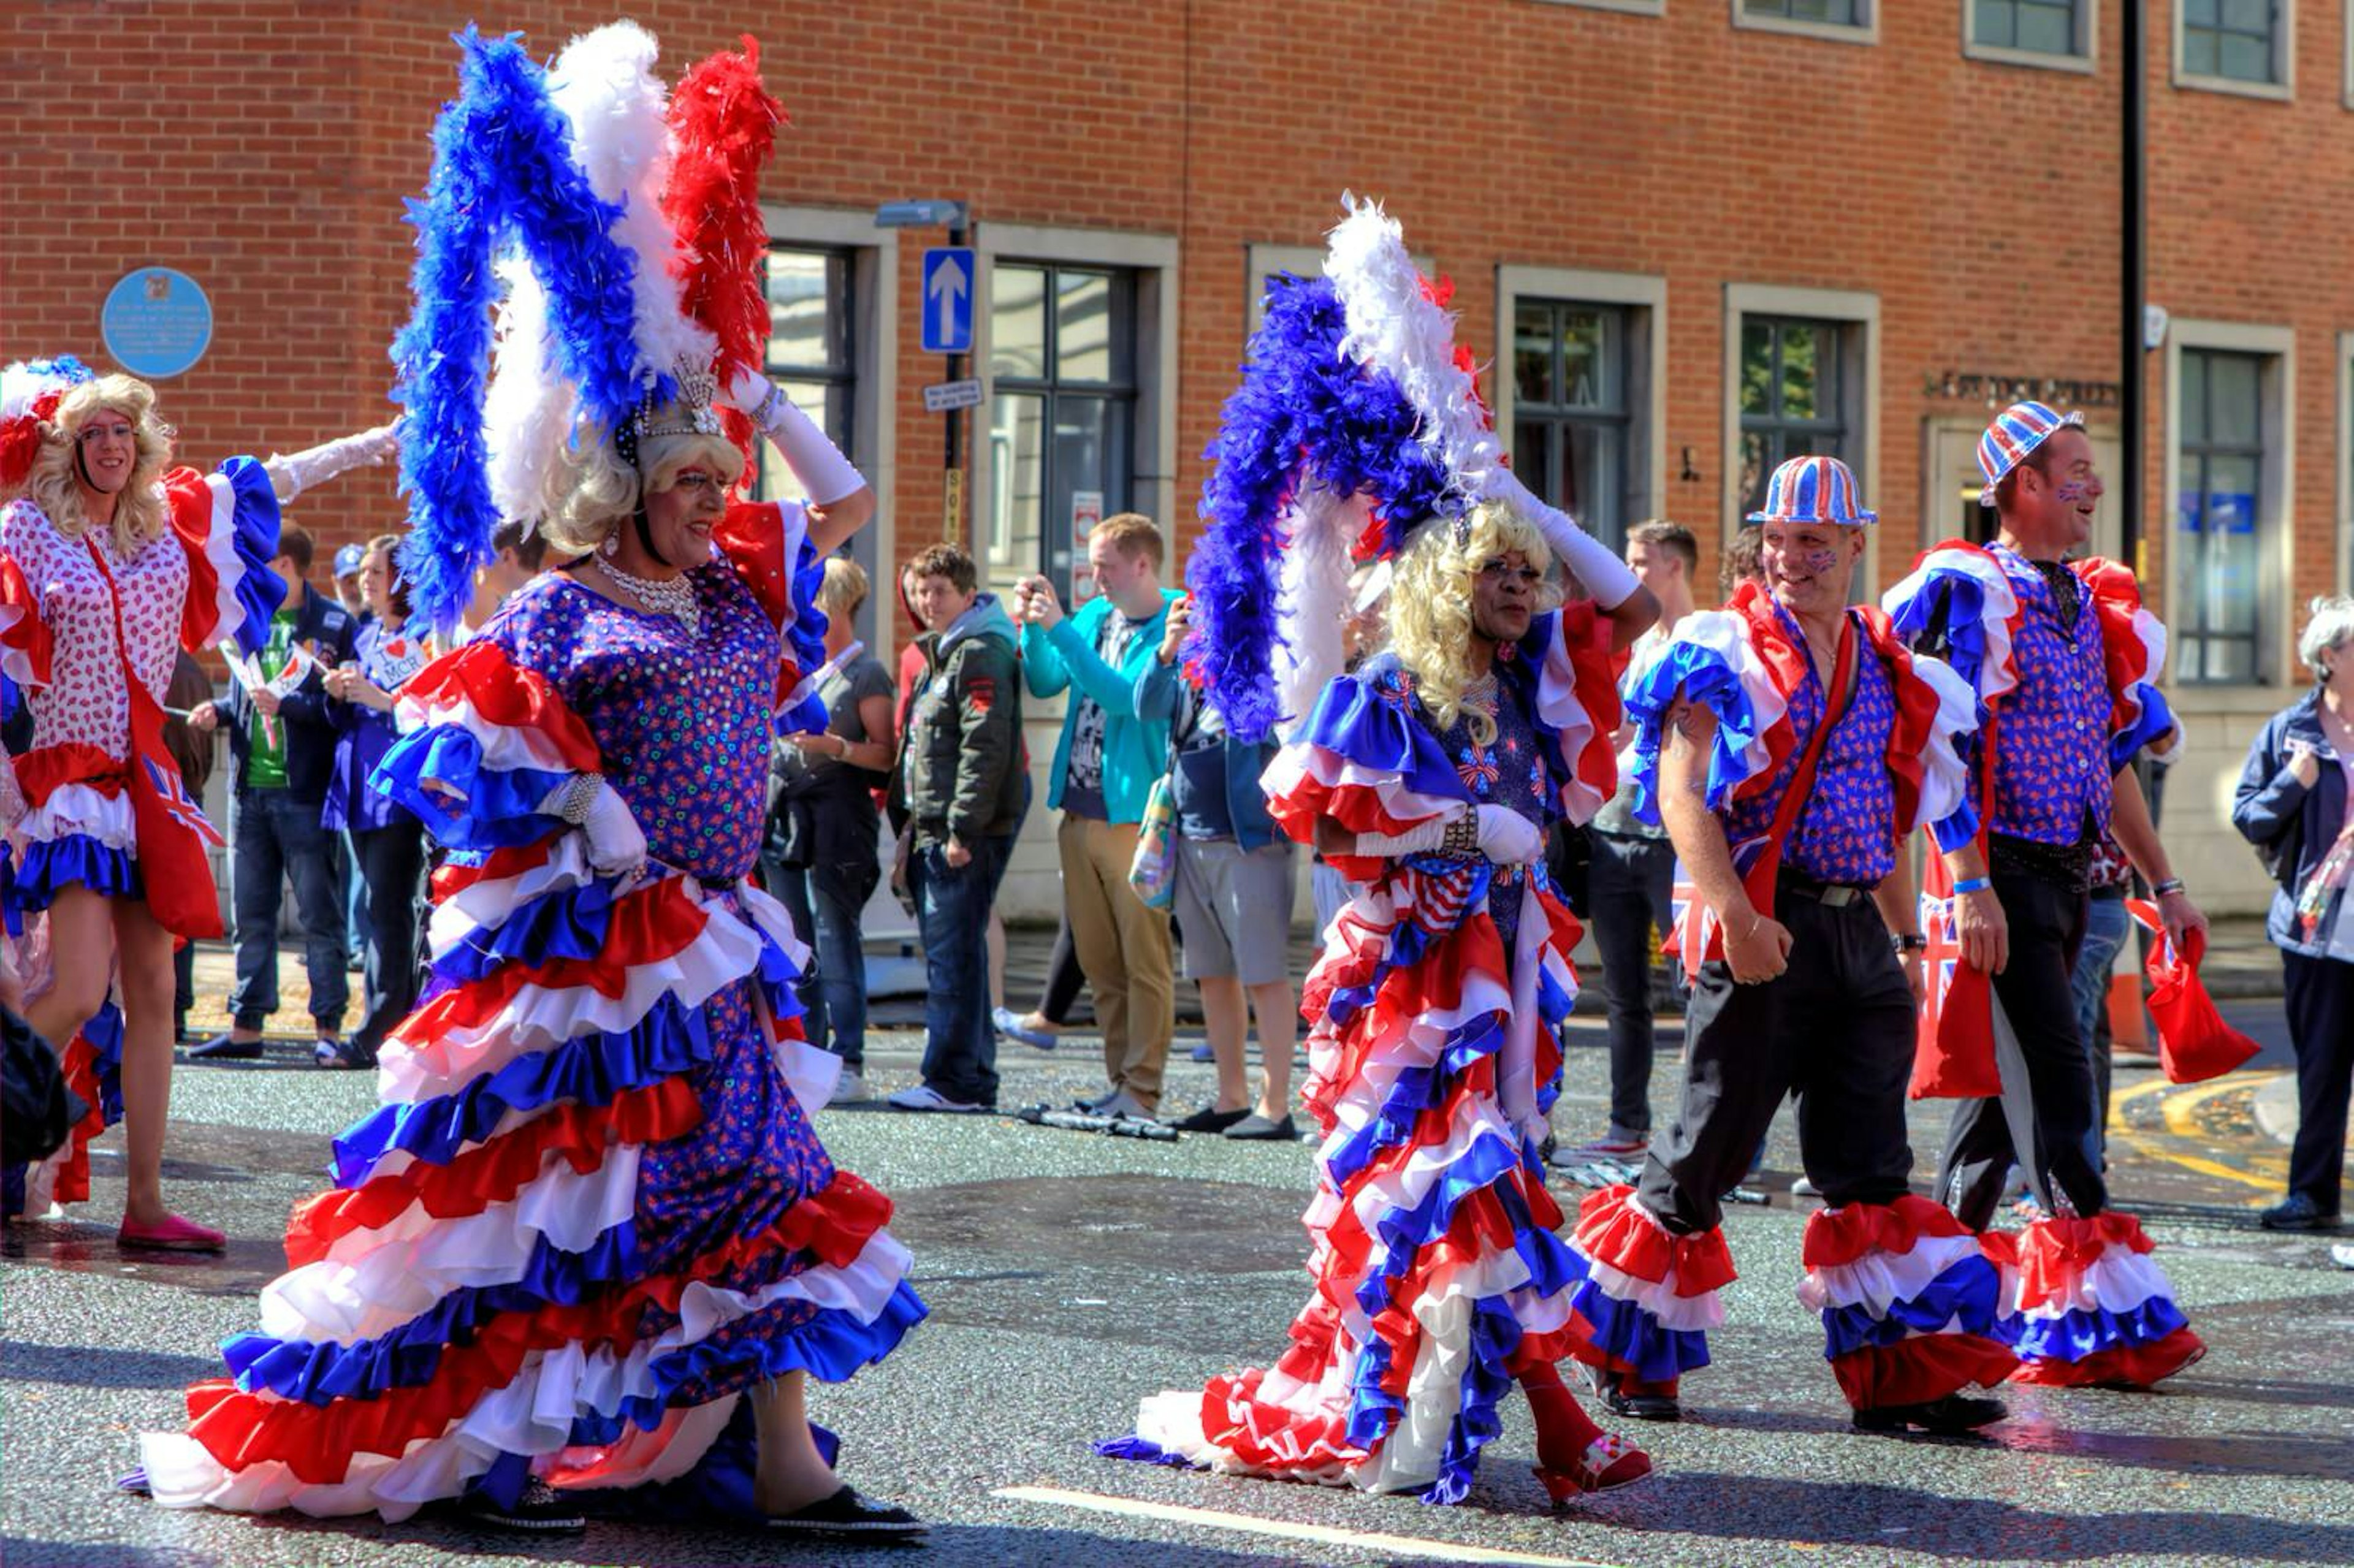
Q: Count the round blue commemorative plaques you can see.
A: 1